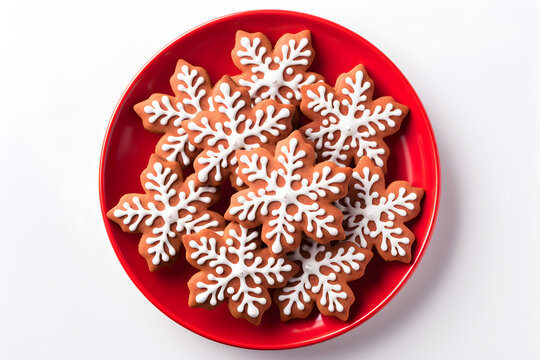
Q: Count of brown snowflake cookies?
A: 9